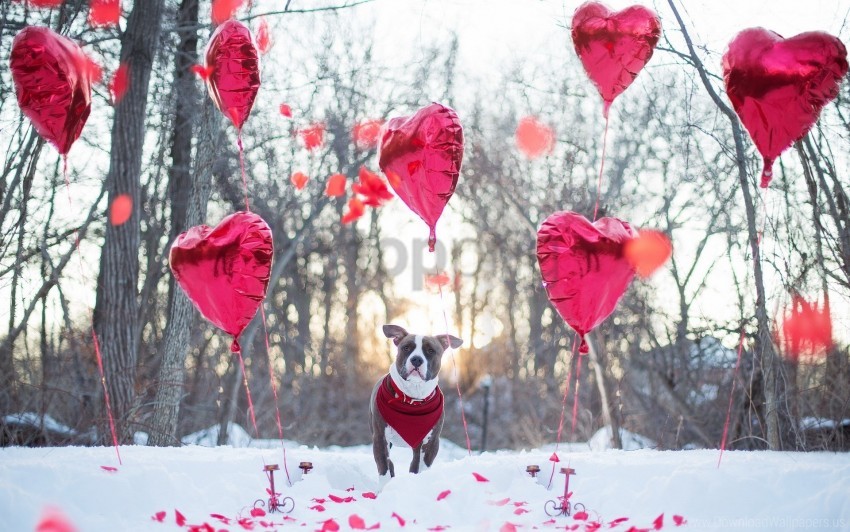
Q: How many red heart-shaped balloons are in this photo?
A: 7